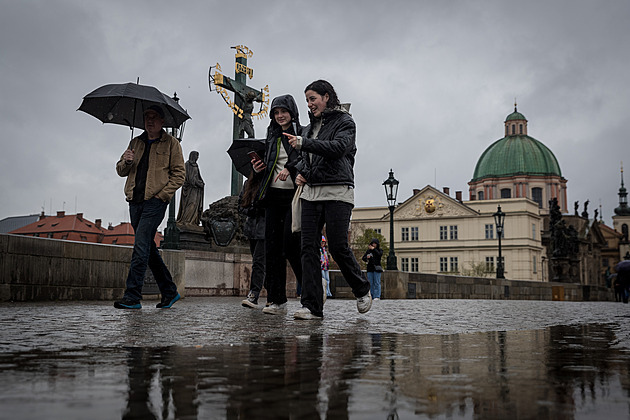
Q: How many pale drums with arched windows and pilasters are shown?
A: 1